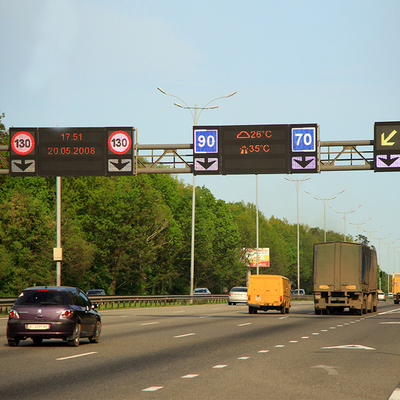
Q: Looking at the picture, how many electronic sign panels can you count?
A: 3